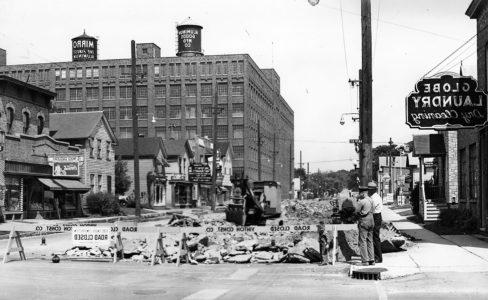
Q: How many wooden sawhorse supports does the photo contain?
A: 5